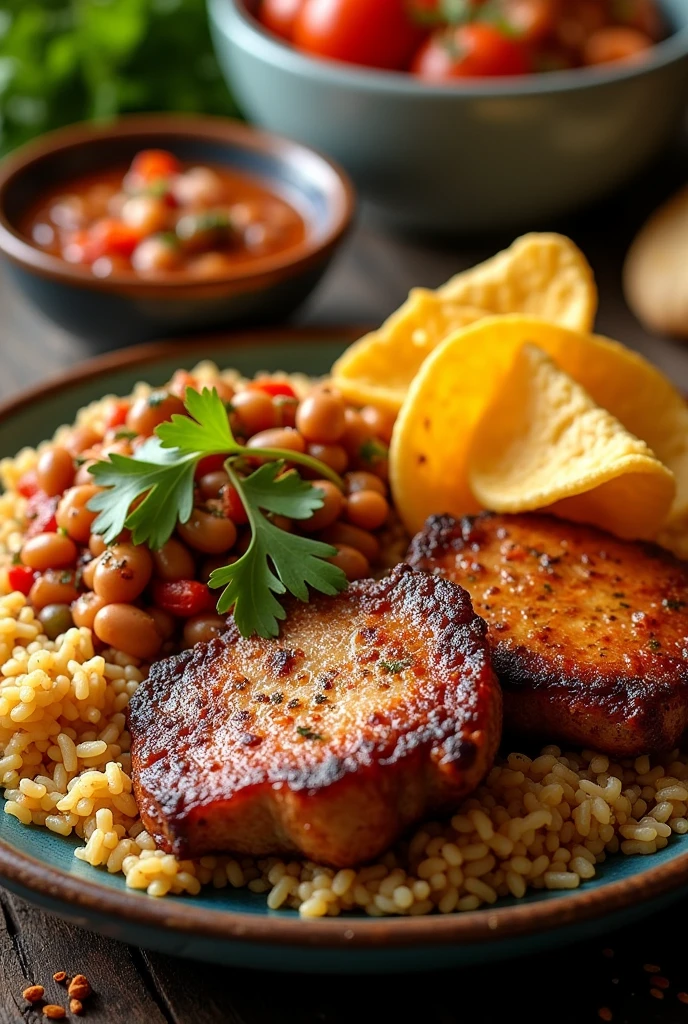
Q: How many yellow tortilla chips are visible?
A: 4